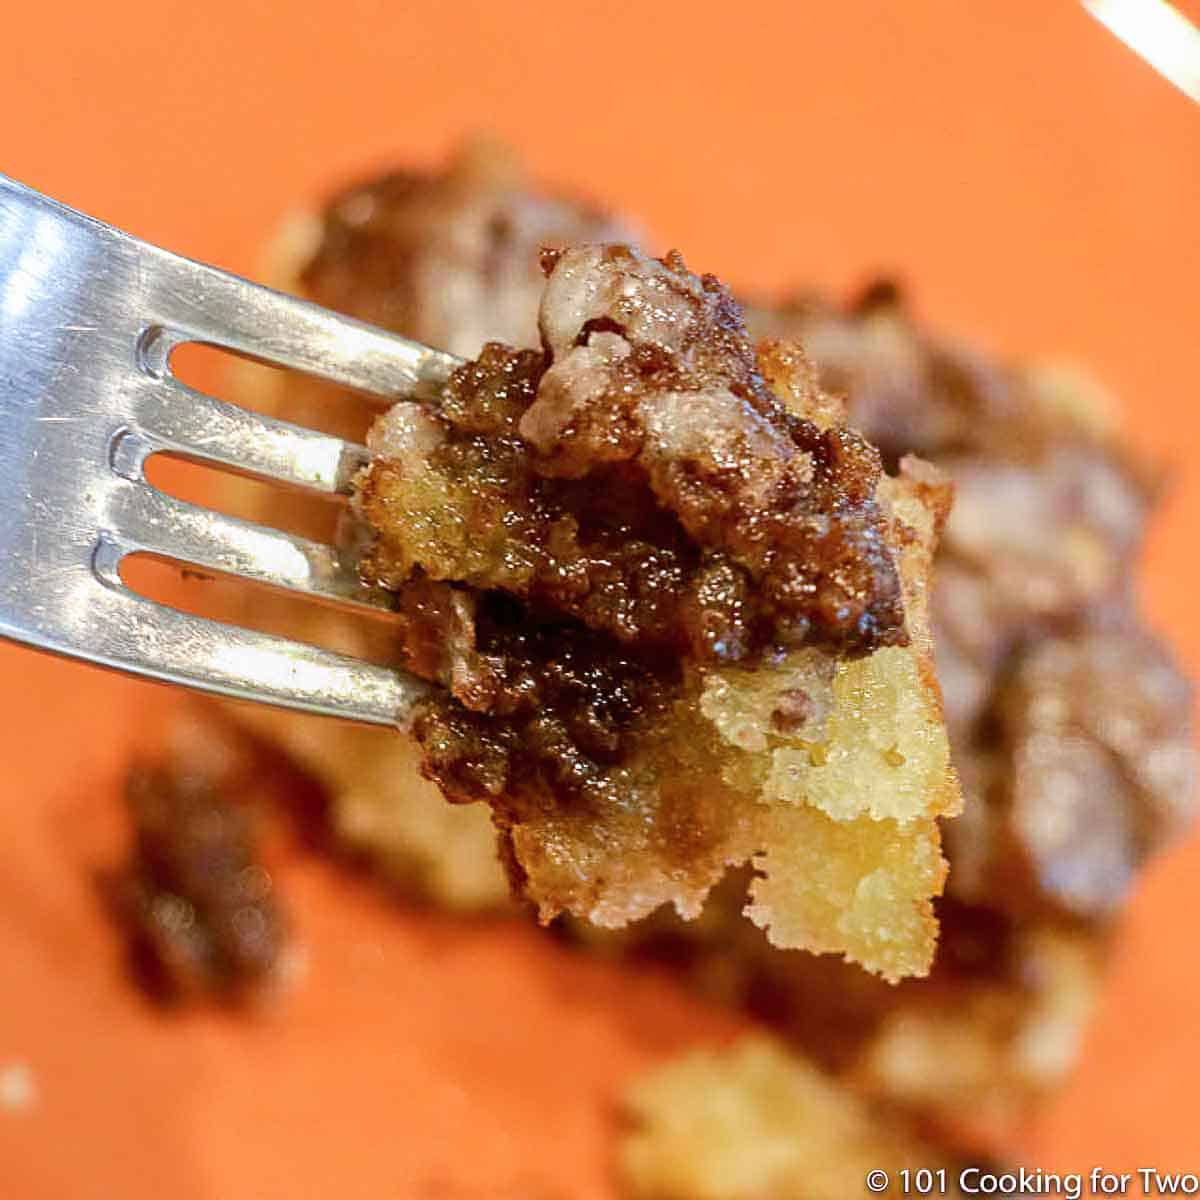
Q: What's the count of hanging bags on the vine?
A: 0